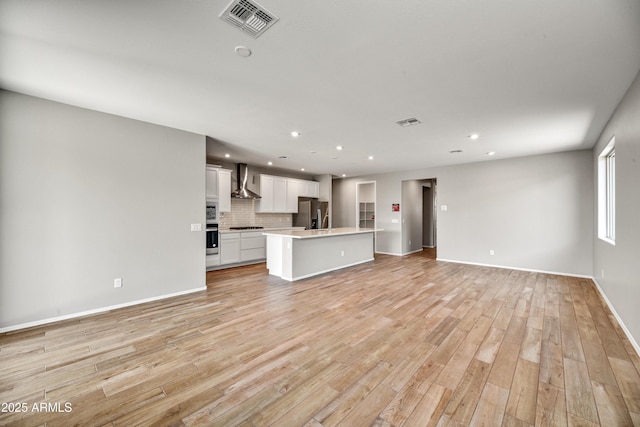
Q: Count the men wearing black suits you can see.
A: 0